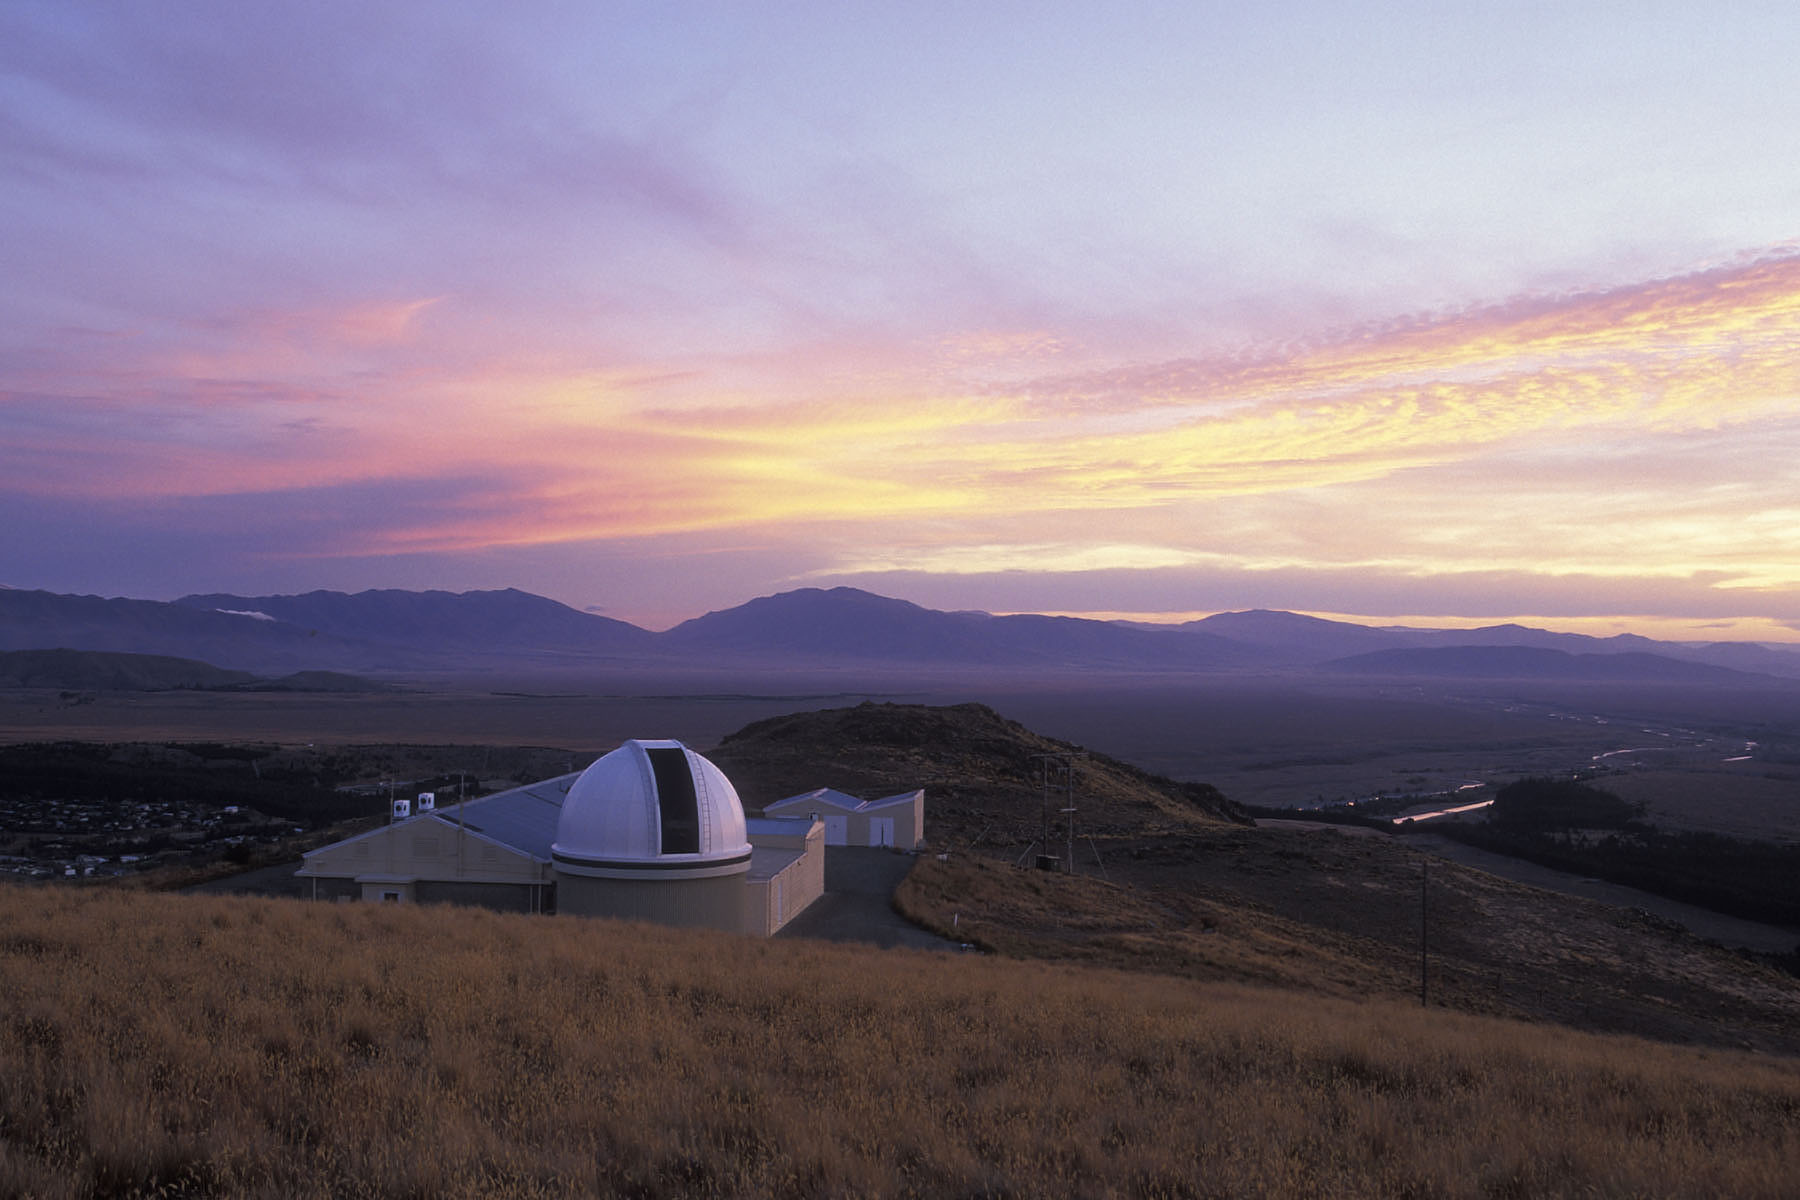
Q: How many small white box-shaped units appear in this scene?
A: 2